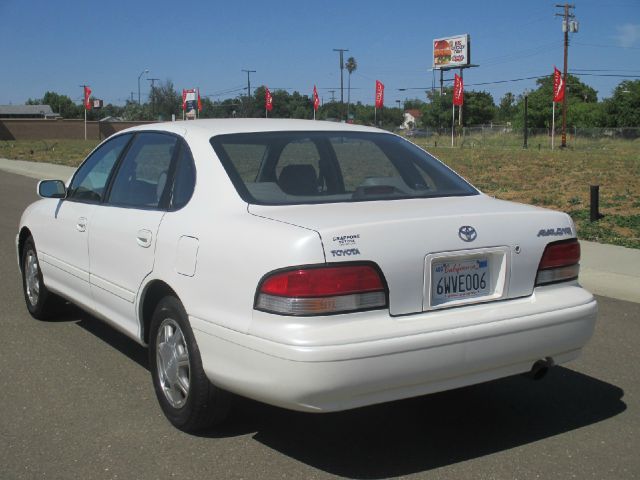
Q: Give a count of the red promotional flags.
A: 8